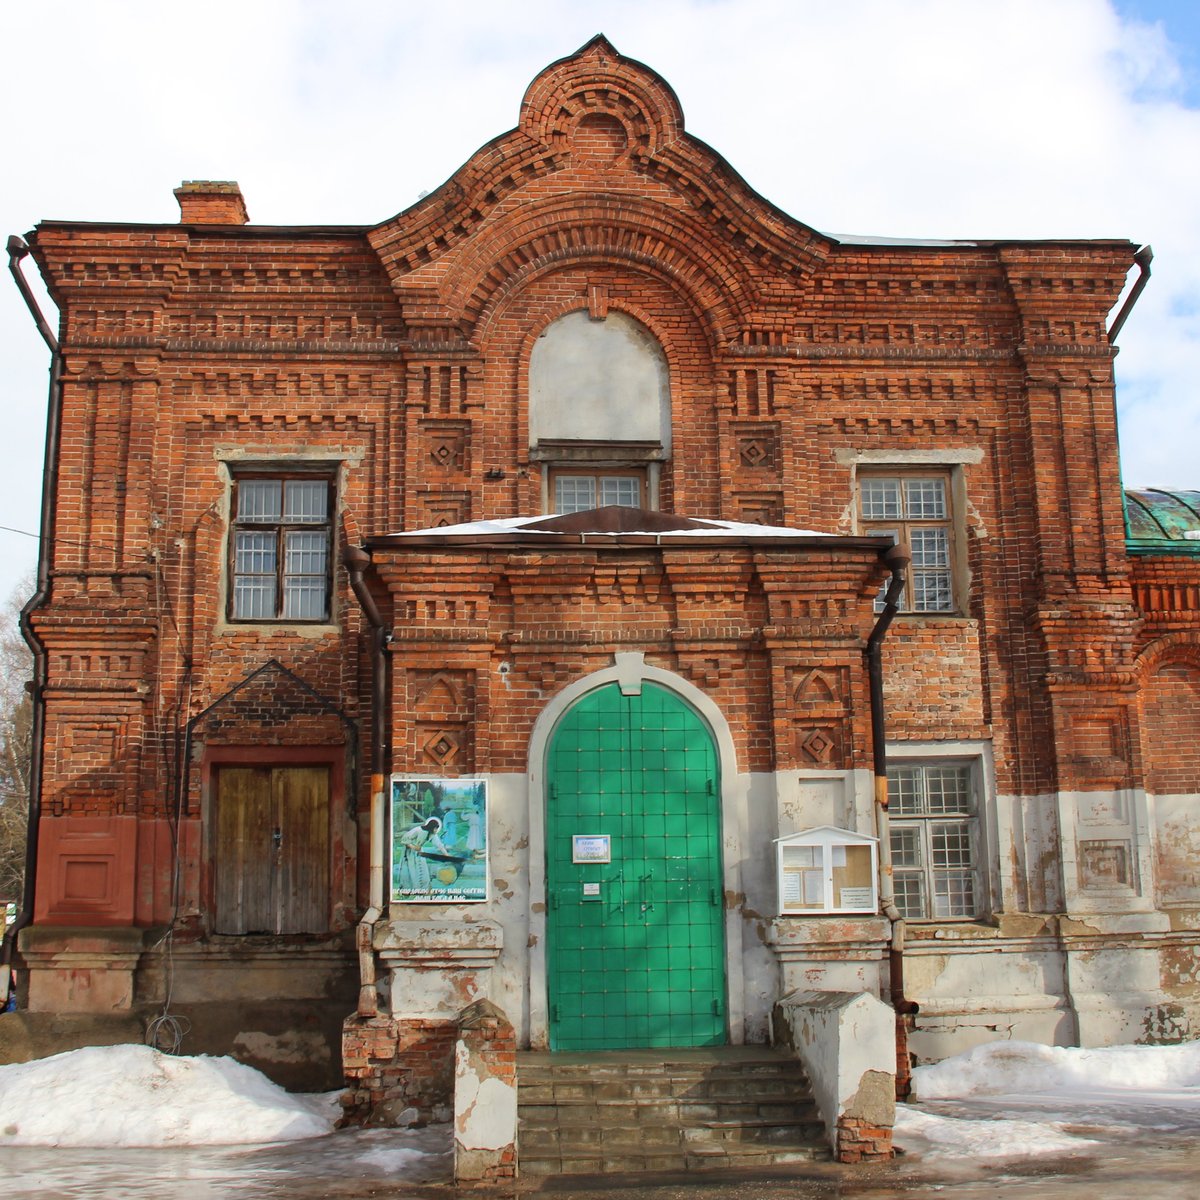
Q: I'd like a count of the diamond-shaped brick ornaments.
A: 4